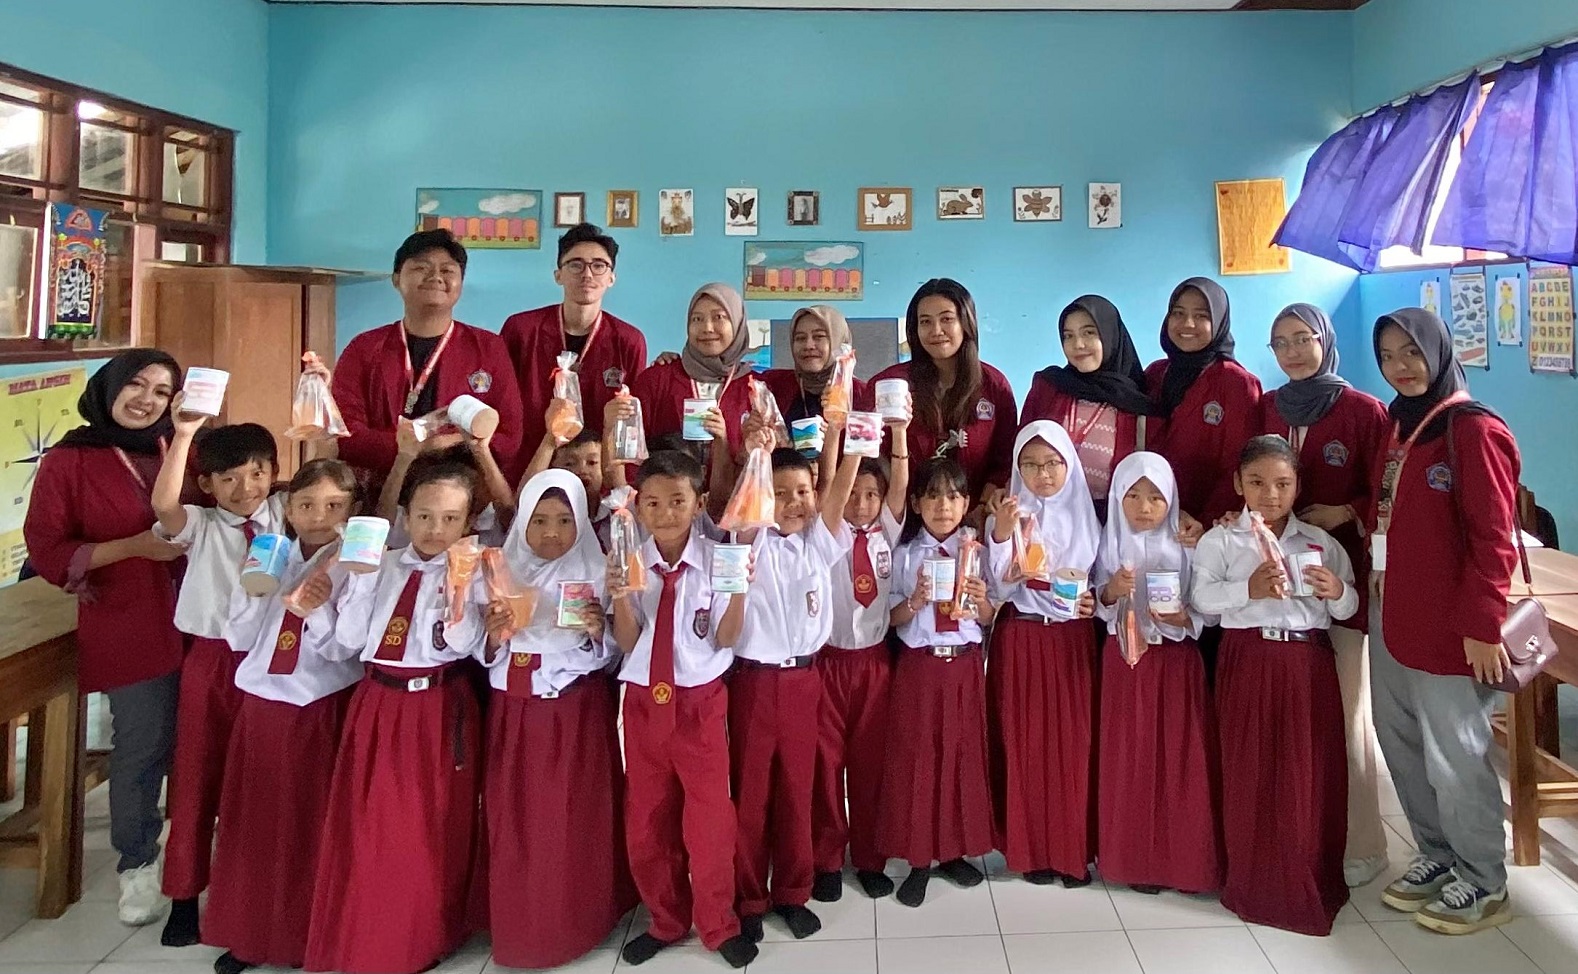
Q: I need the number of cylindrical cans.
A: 14